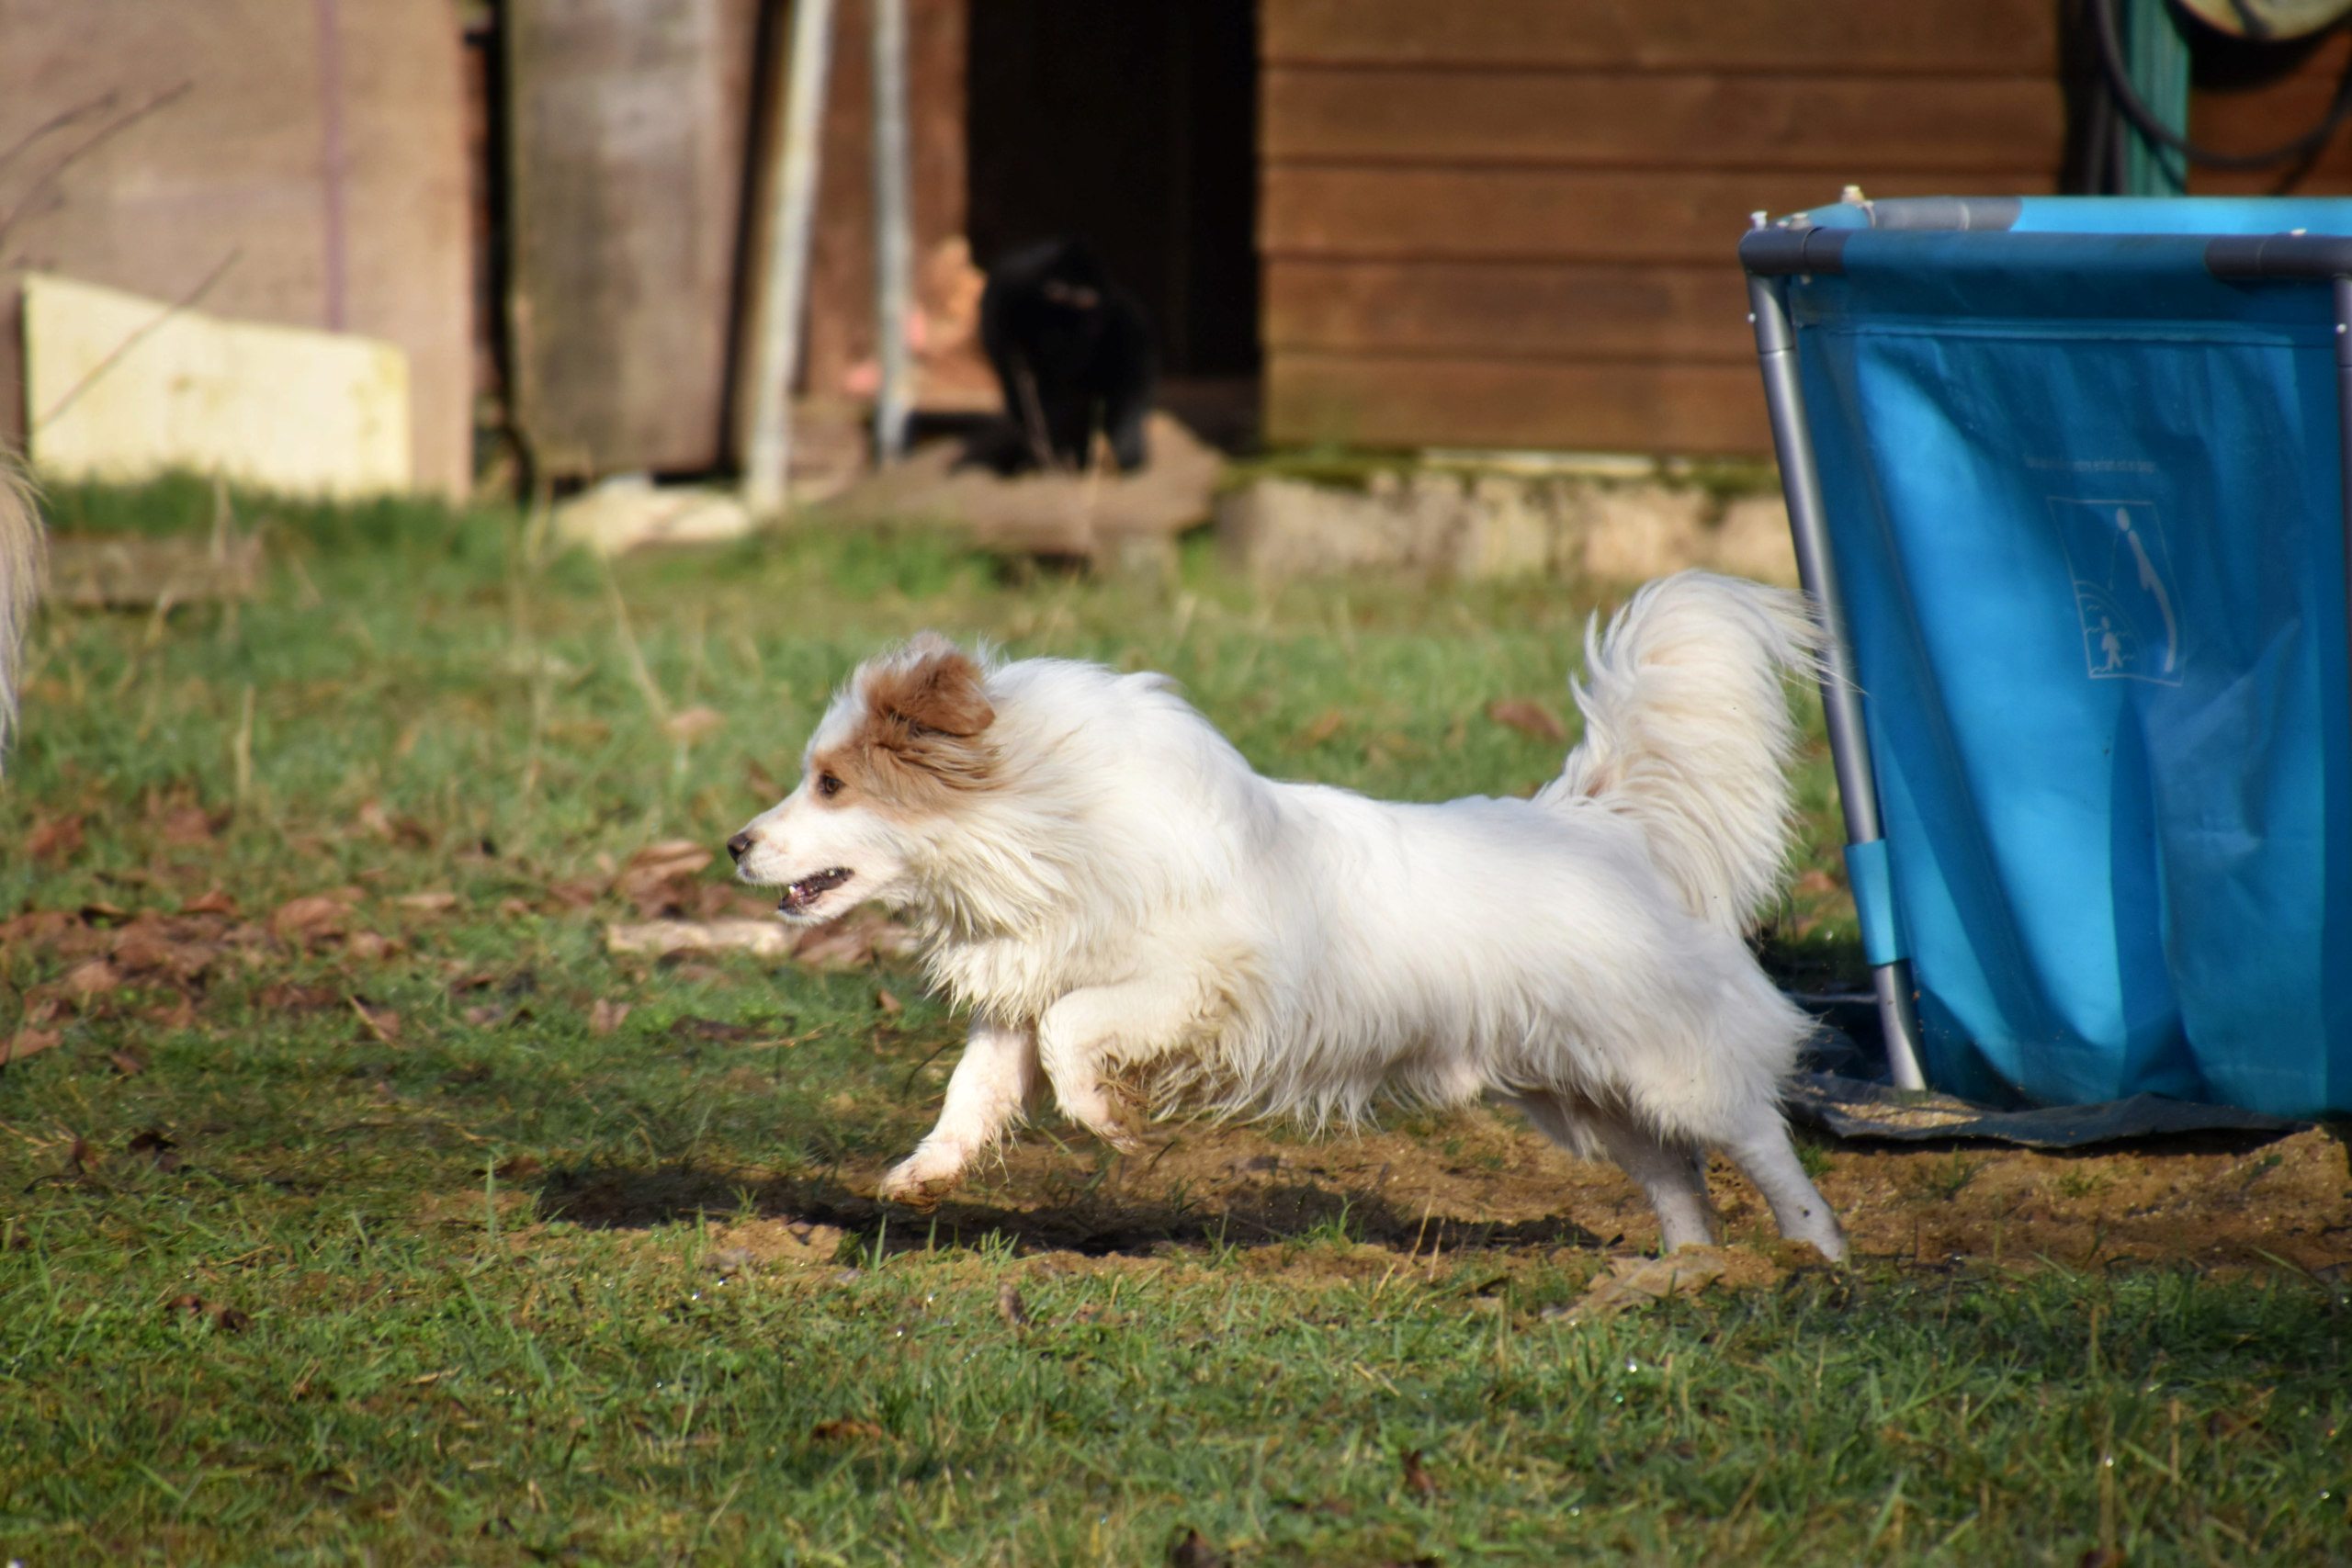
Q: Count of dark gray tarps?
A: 1